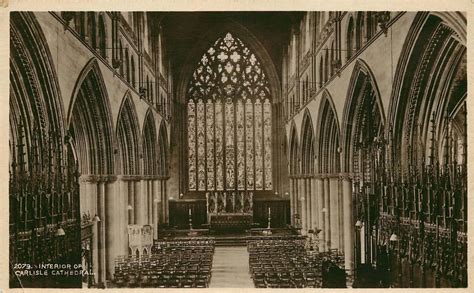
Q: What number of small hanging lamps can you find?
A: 12